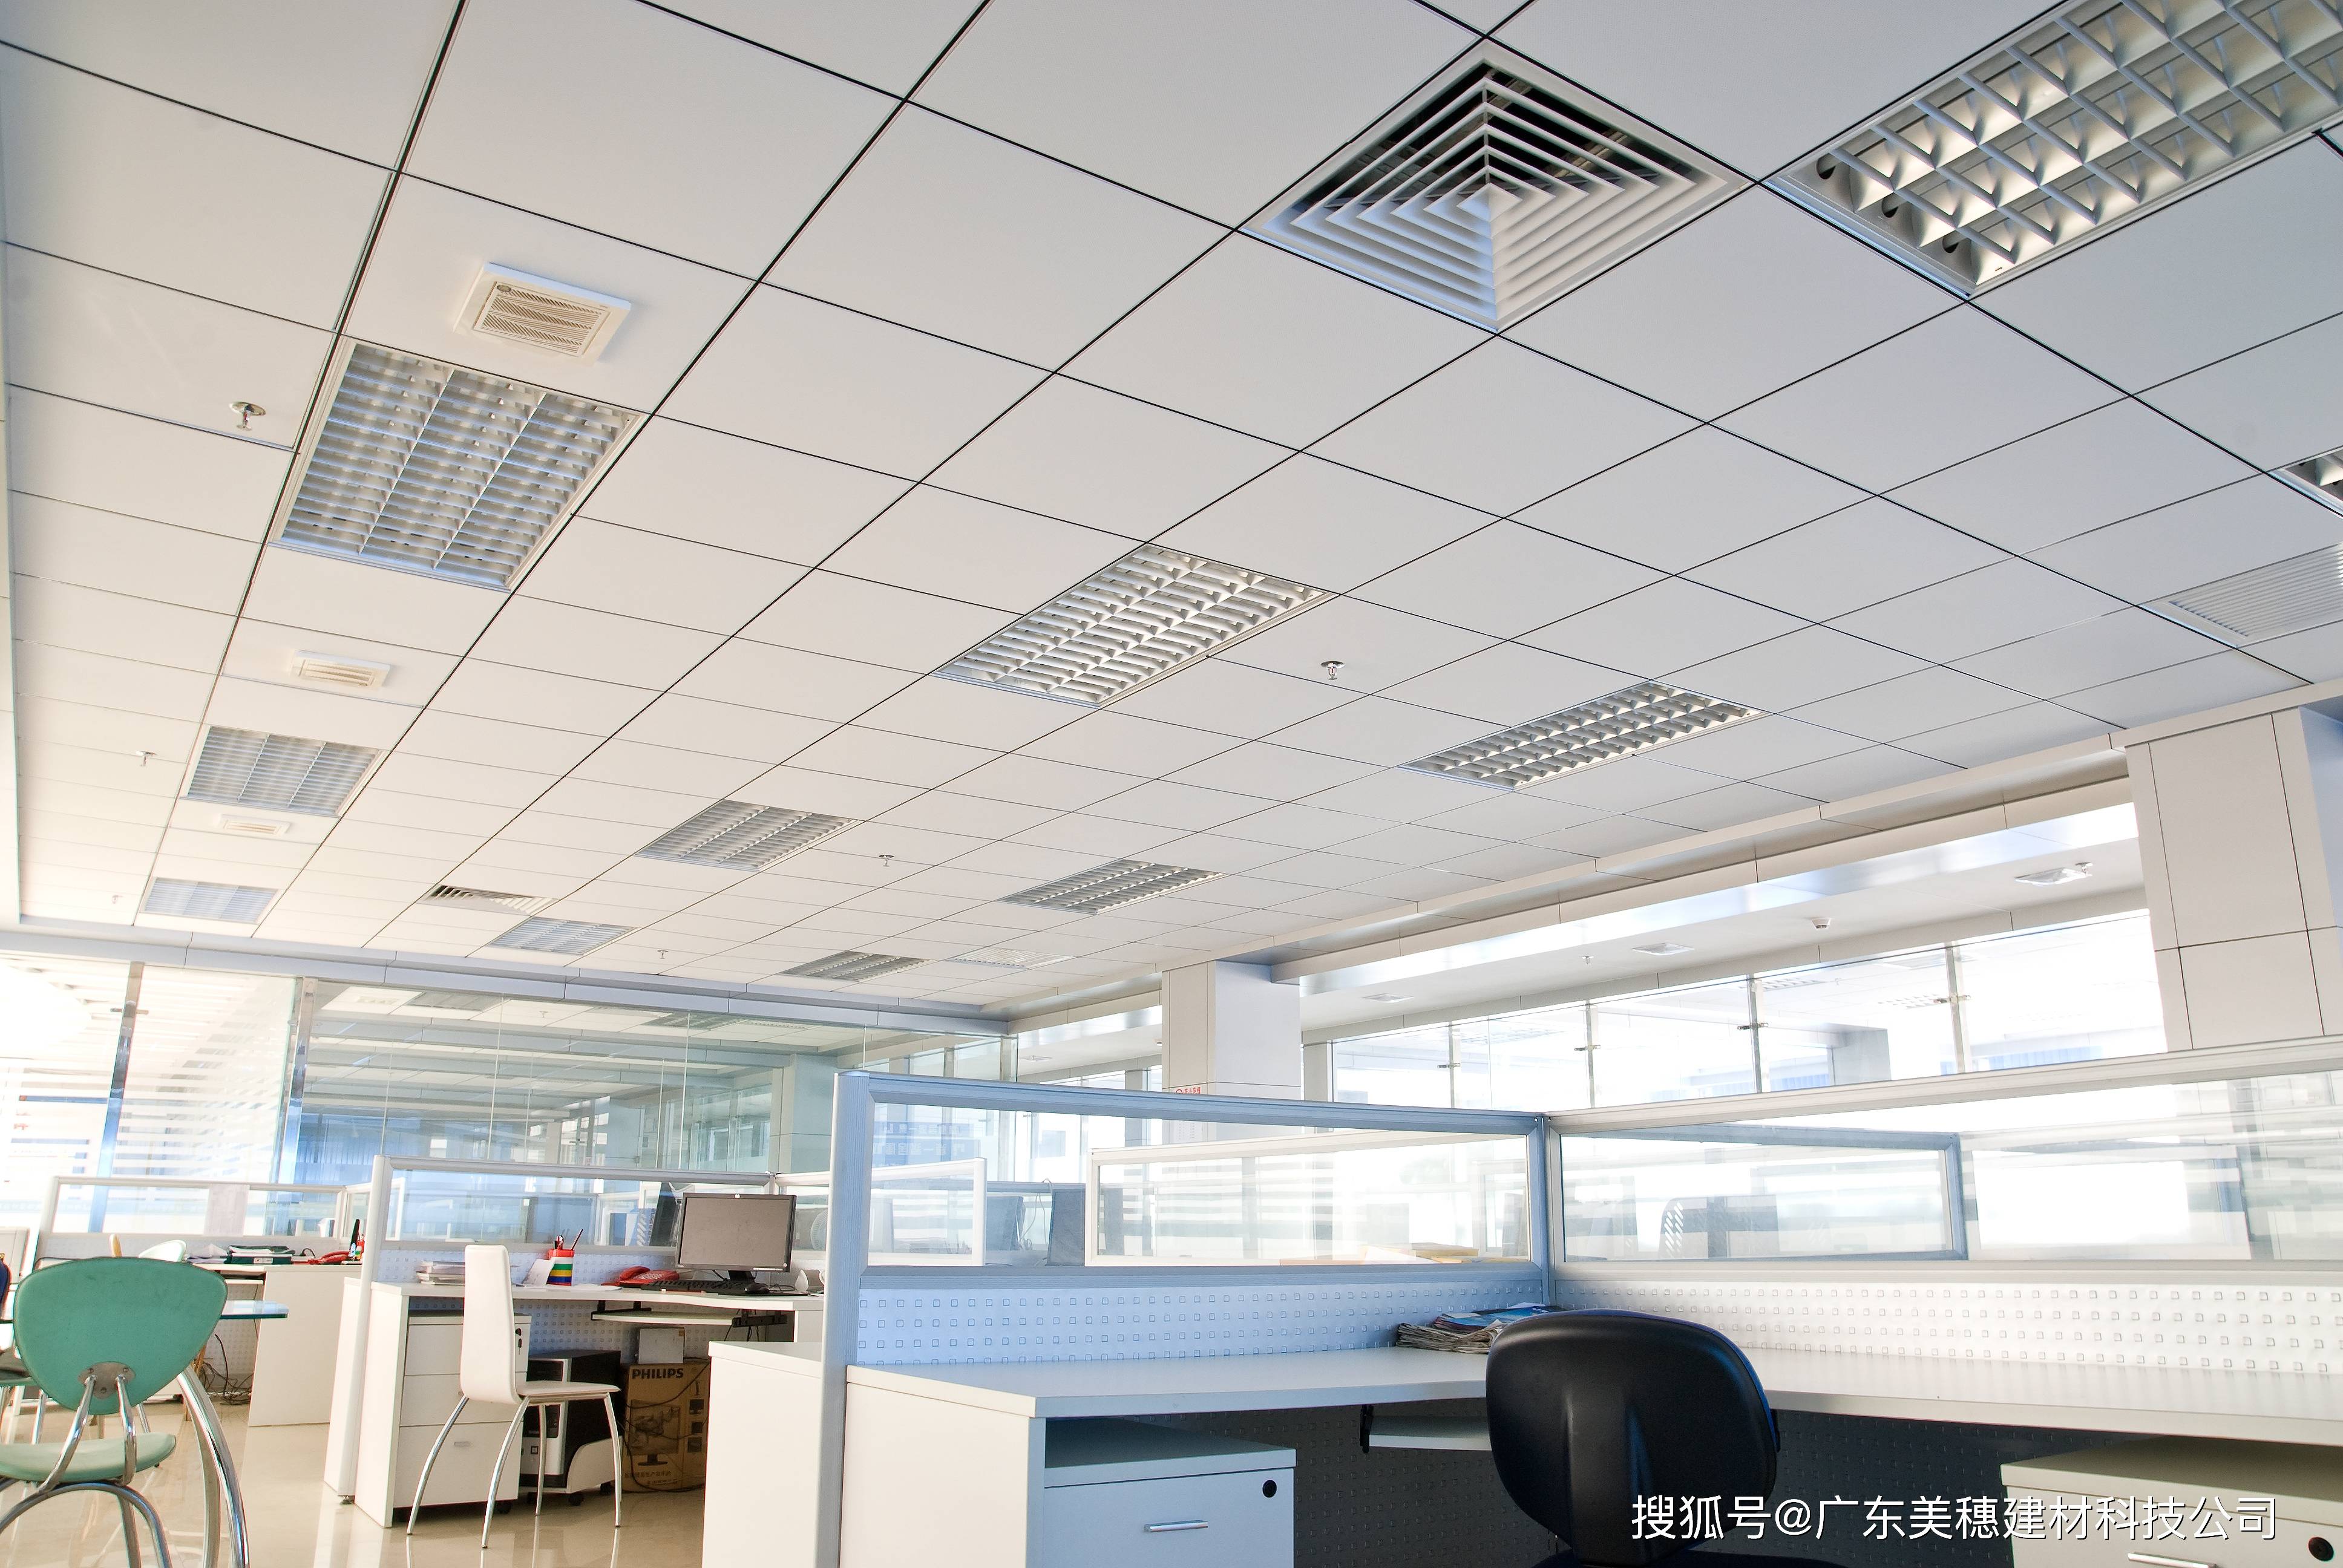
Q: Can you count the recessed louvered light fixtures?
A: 11